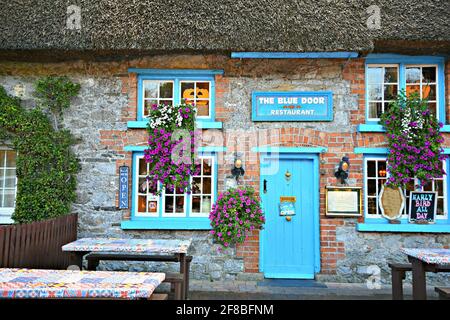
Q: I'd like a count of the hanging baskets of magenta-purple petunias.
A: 3